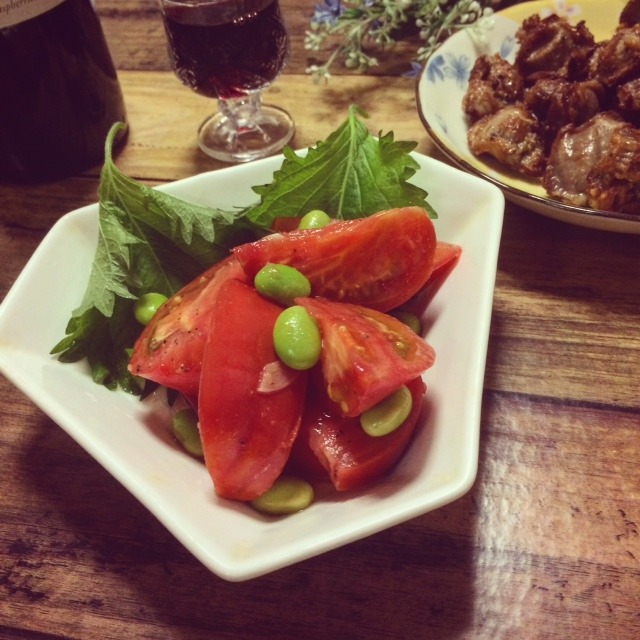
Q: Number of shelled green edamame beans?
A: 8